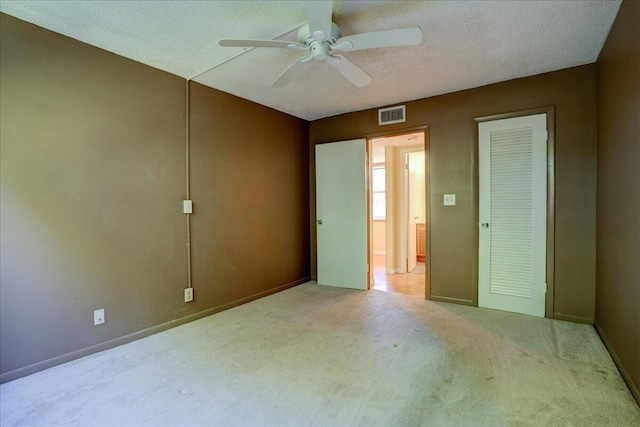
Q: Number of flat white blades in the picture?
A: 5